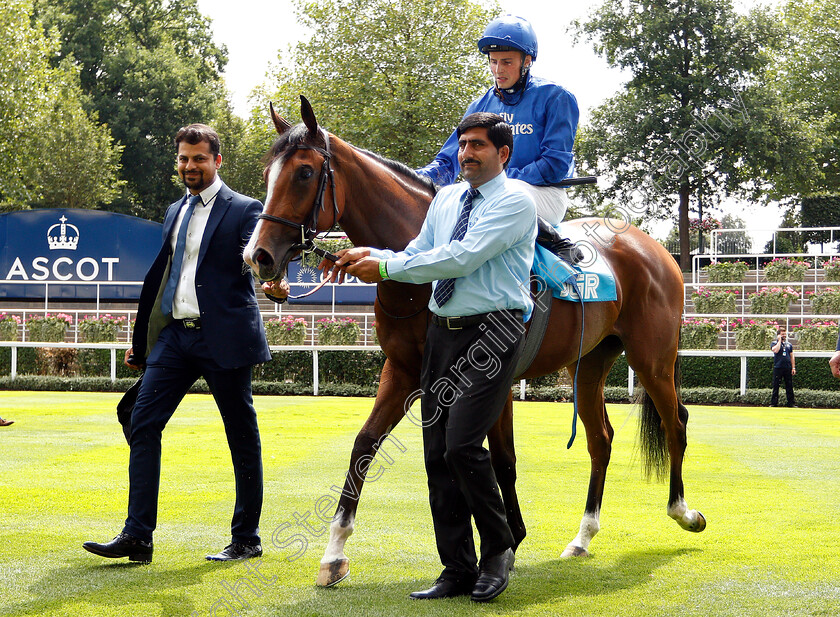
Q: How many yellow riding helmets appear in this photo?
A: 0